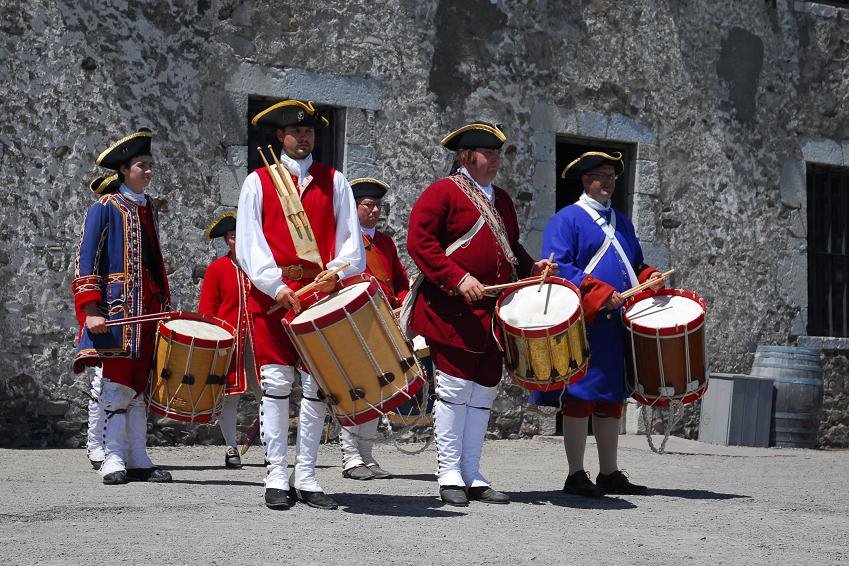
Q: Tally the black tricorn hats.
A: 7